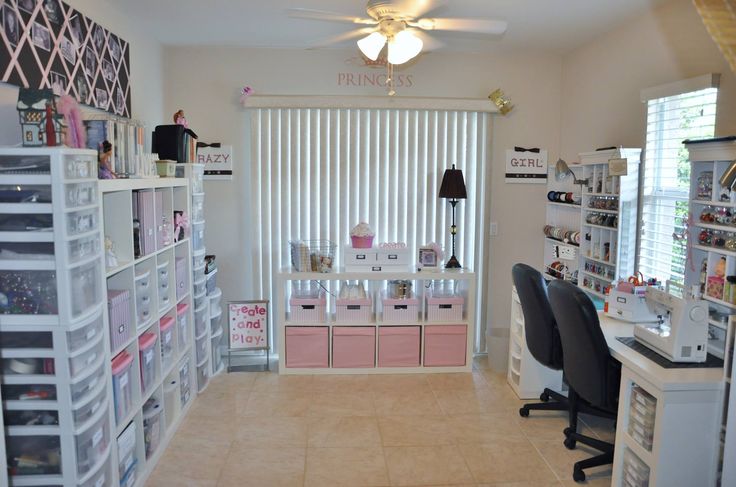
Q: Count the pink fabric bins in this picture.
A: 4